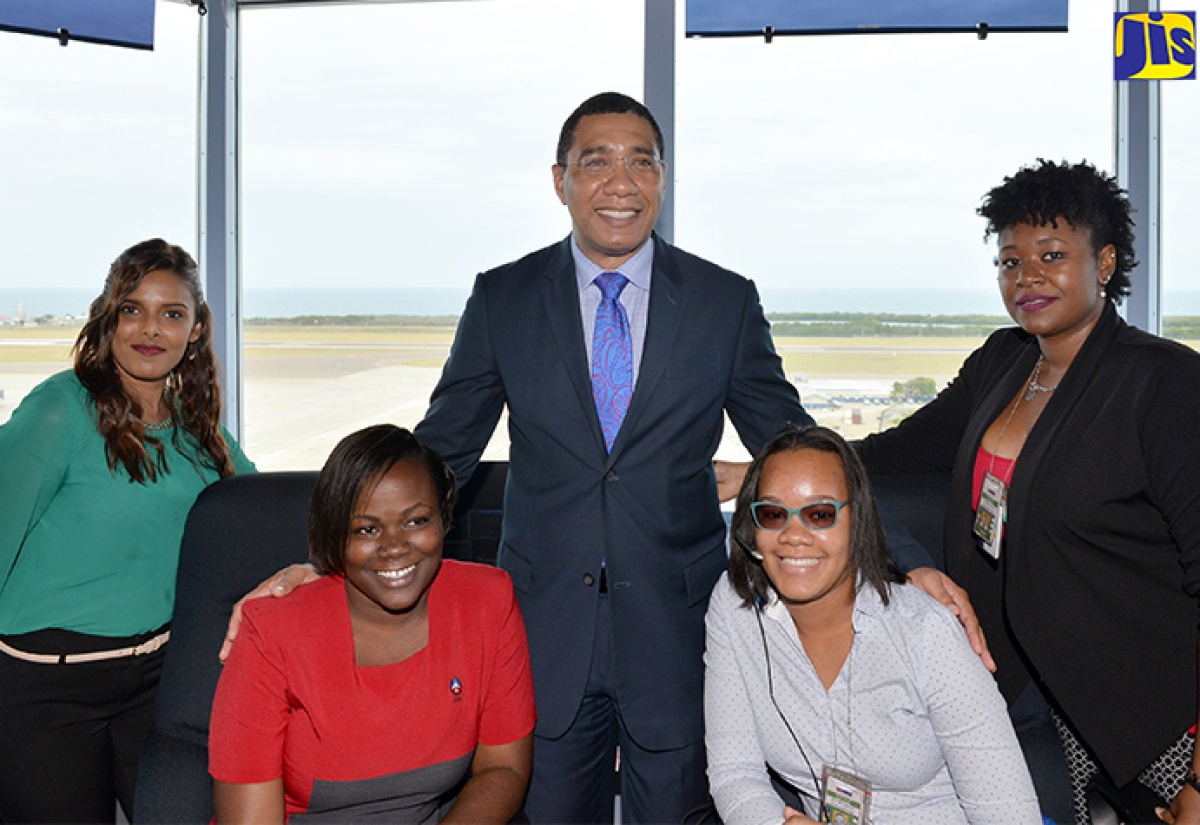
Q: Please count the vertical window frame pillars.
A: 3